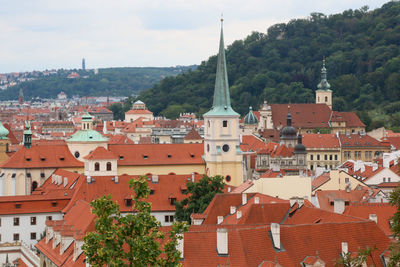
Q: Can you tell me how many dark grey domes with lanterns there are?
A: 2